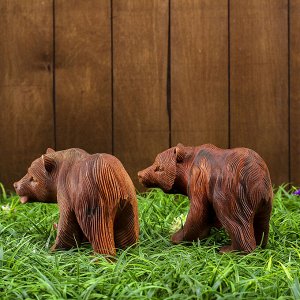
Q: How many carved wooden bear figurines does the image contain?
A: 2